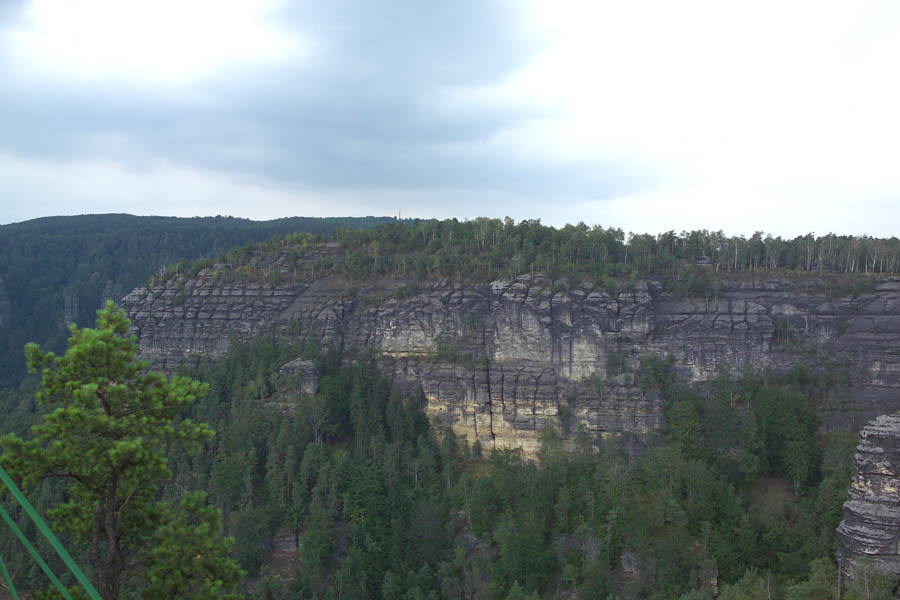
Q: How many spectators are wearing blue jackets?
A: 0